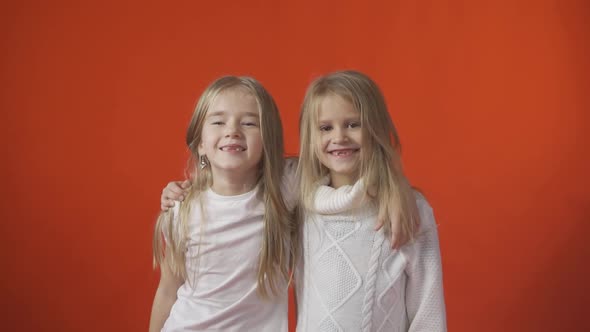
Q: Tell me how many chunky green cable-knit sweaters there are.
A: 0